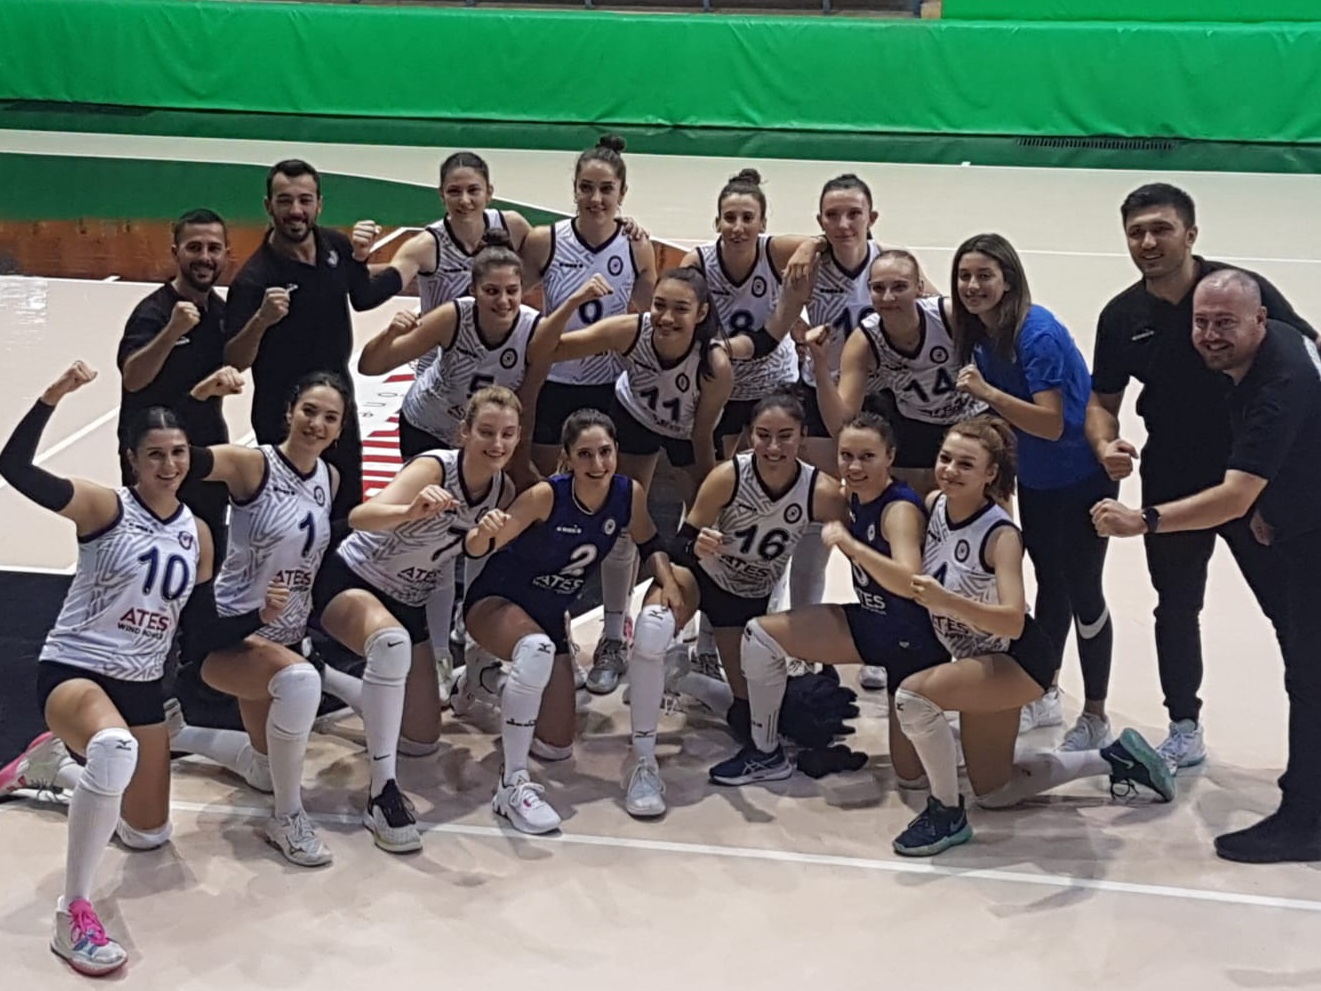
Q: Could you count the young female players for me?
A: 14